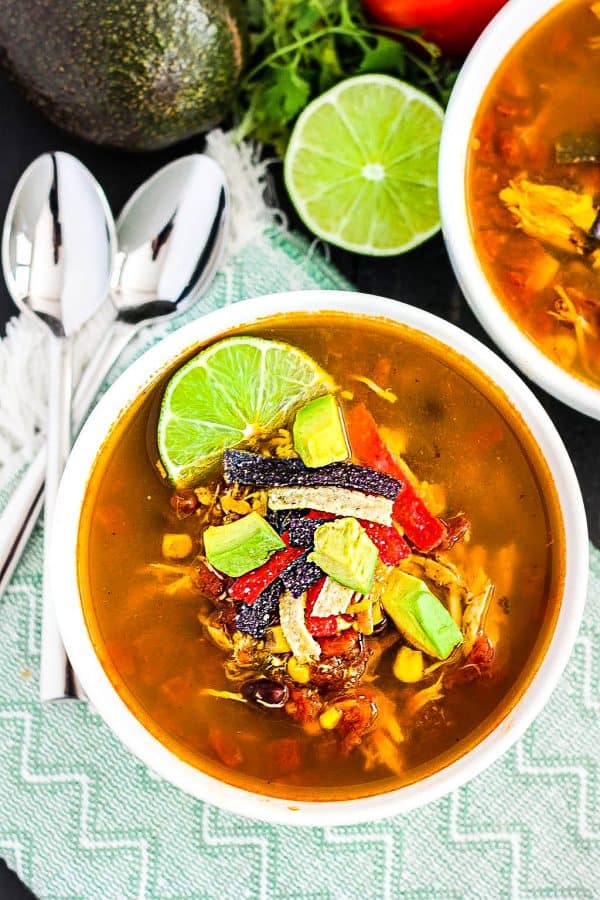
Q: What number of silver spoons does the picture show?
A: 2